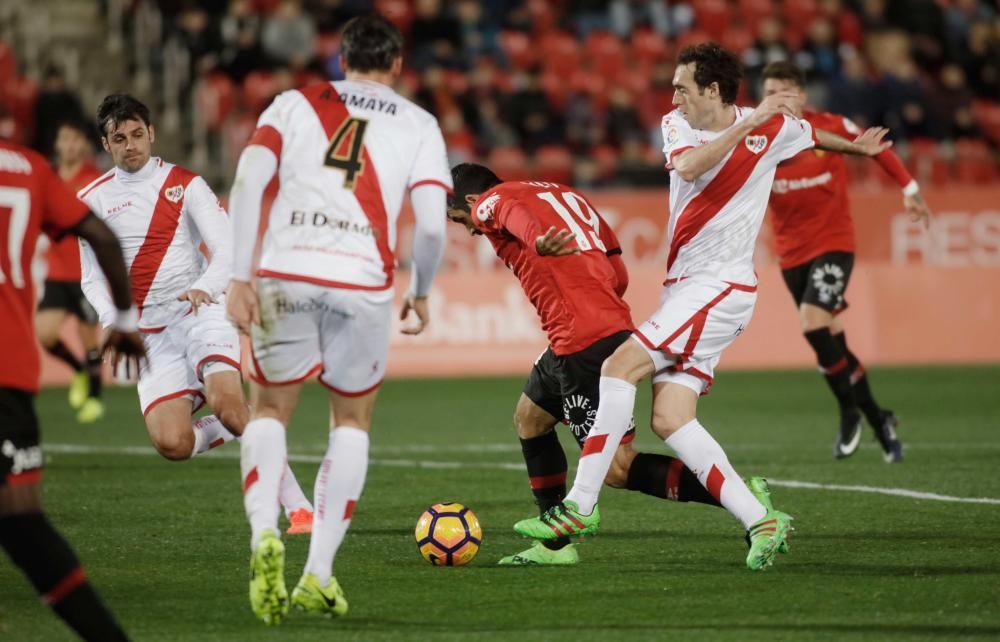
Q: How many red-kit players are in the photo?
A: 4